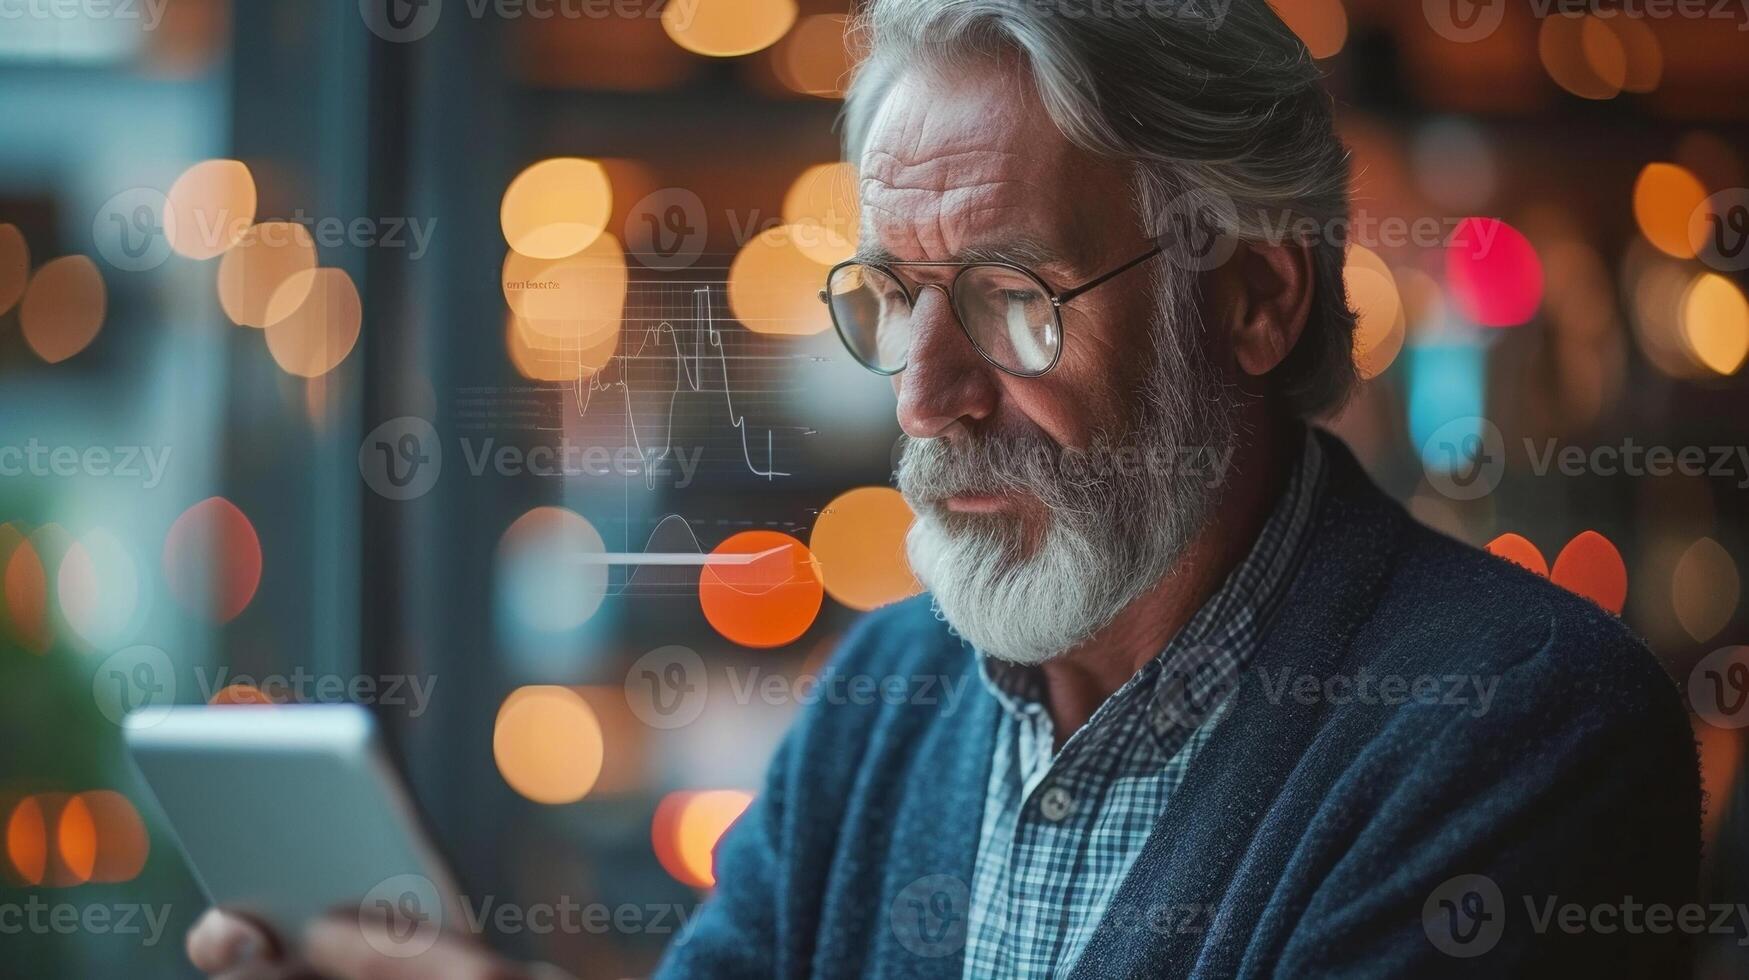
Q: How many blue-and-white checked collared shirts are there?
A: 1